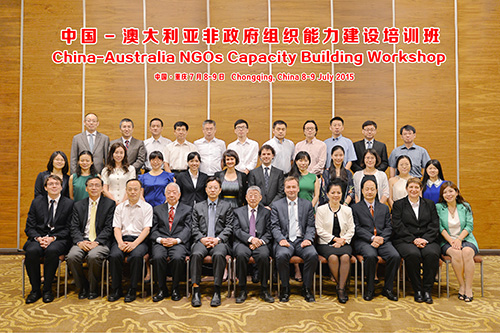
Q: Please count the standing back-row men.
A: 11